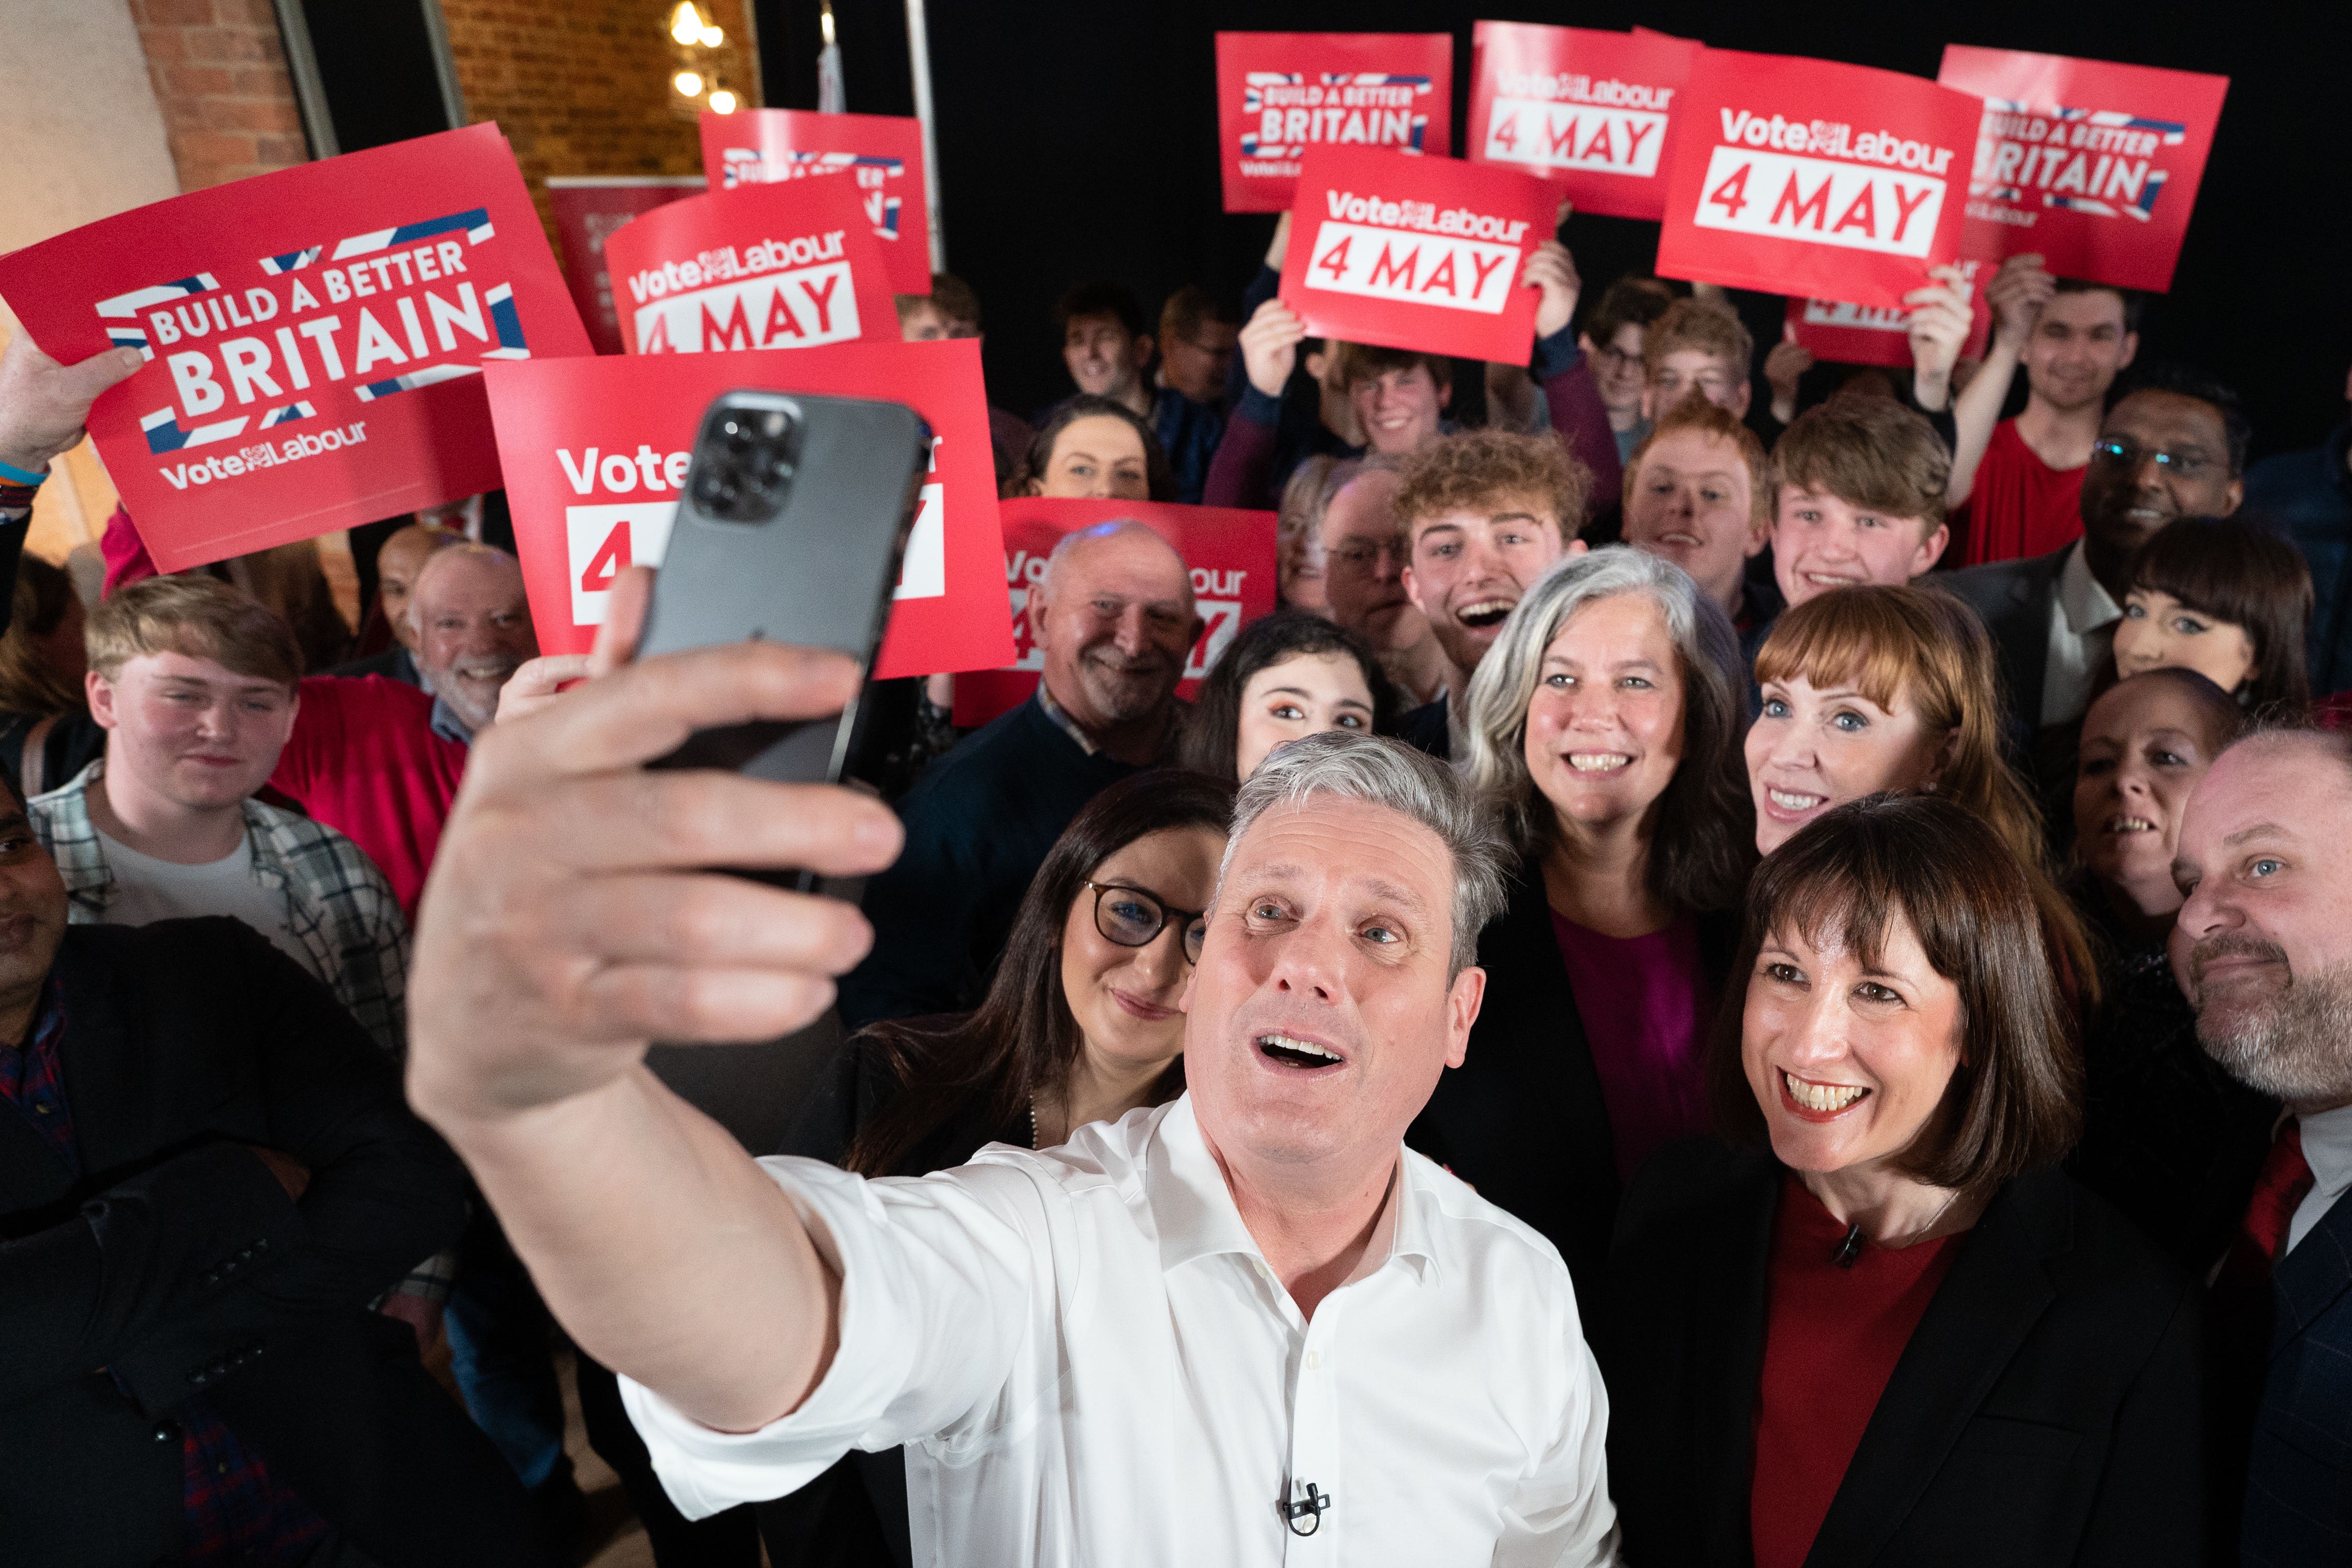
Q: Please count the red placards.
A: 11